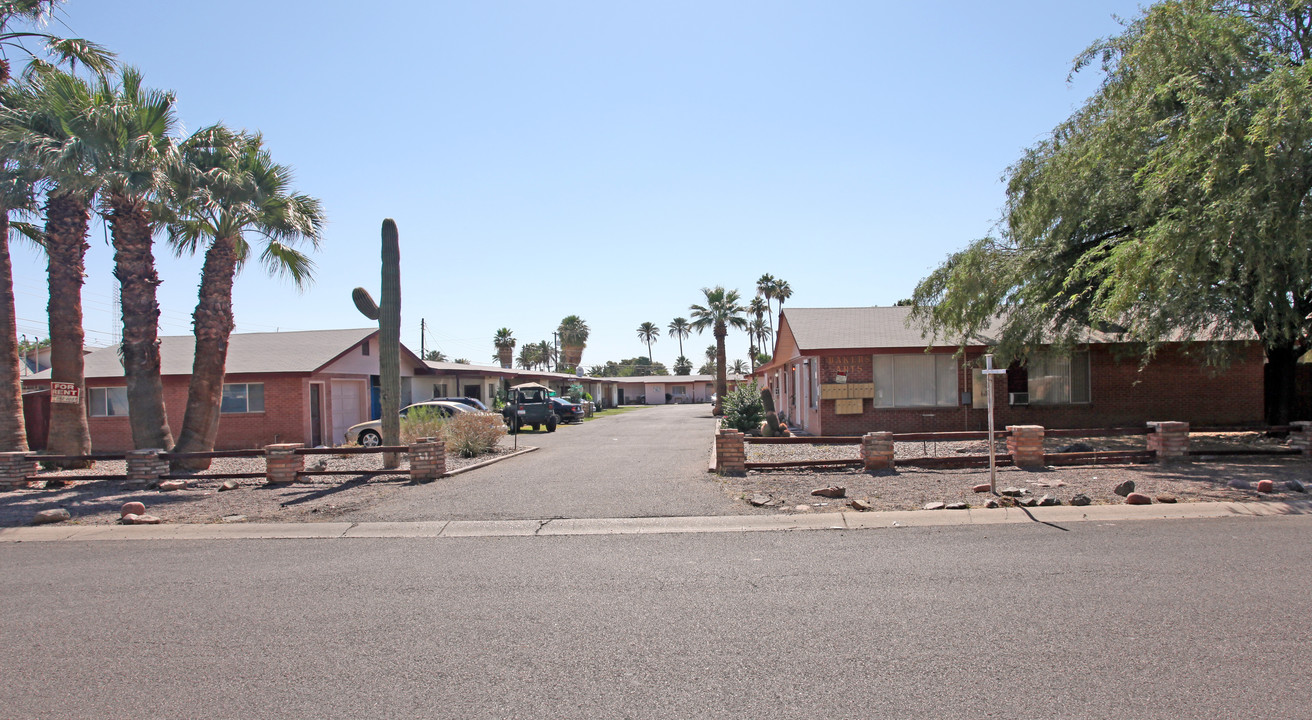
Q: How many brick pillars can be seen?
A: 9